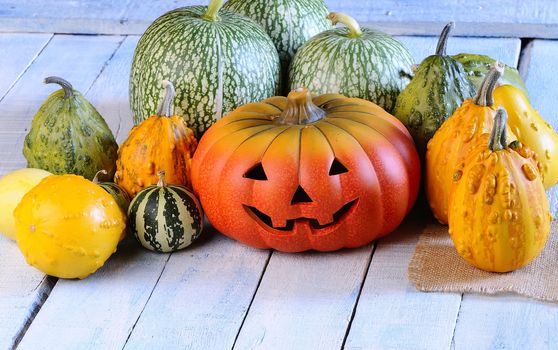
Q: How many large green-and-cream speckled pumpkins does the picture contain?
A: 3